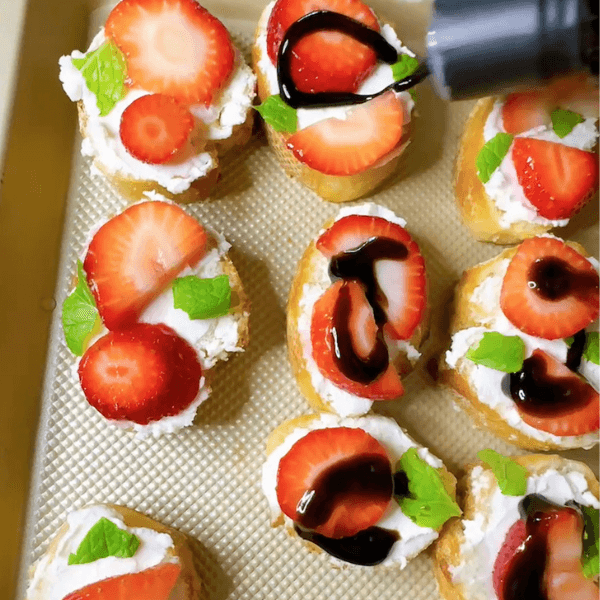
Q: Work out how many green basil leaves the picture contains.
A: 13